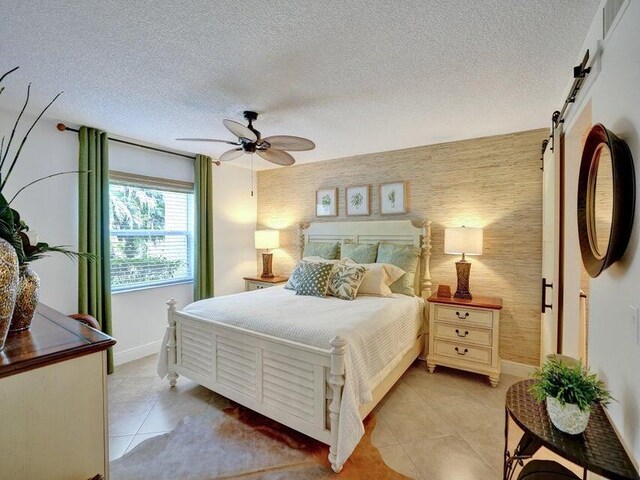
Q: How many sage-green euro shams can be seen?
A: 3